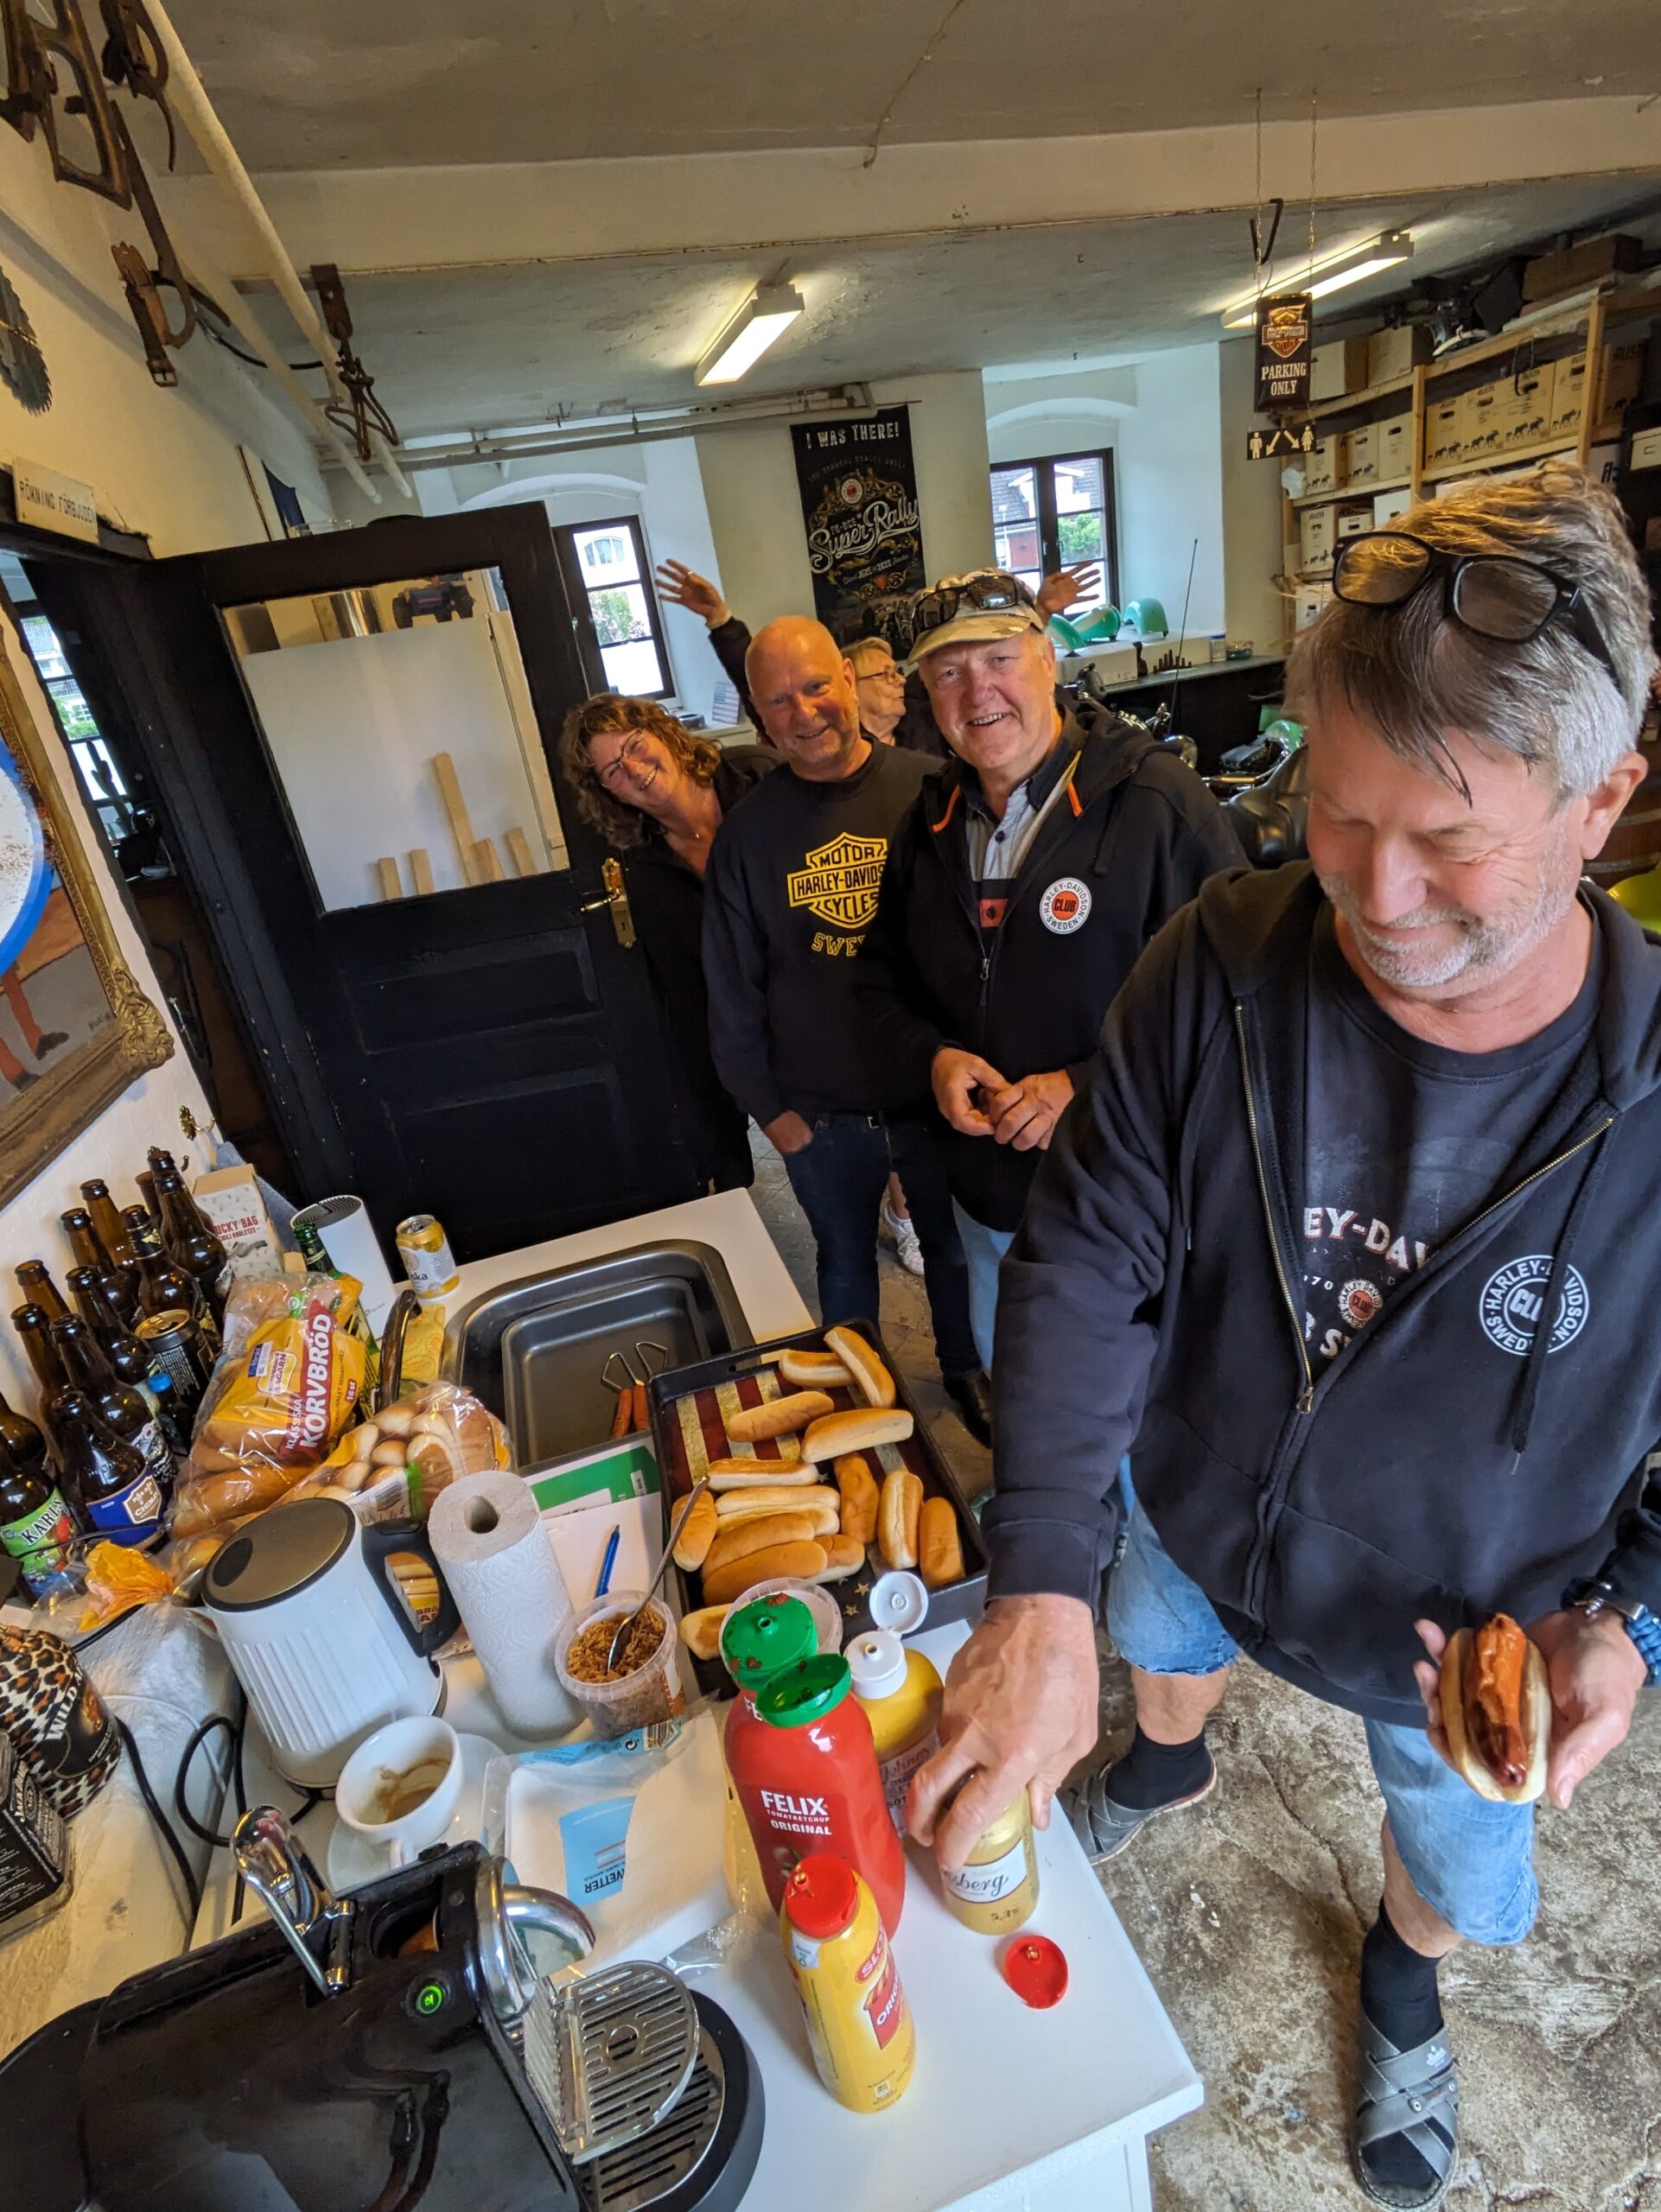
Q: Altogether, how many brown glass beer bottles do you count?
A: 13